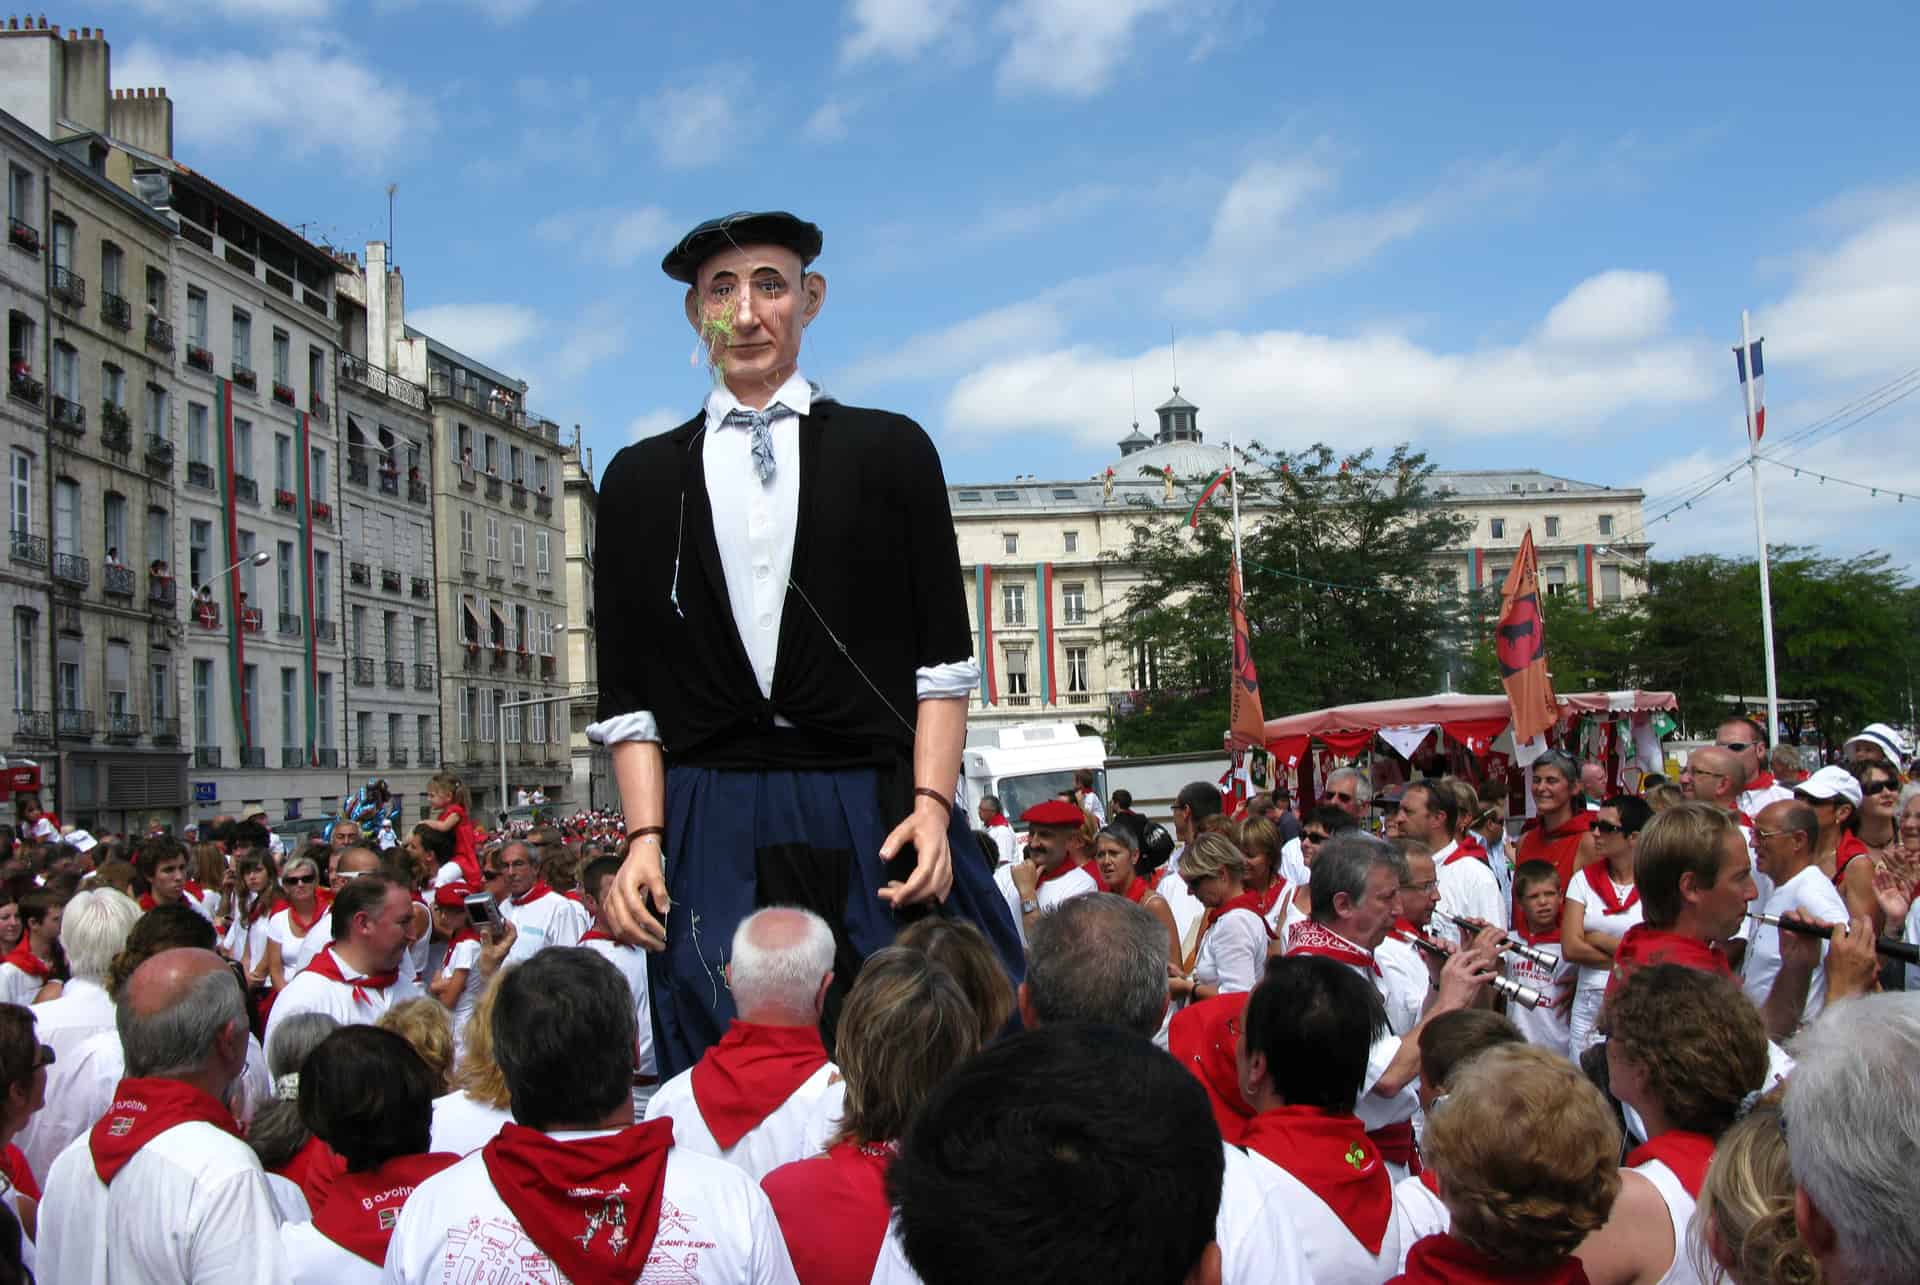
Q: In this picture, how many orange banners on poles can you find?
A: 2